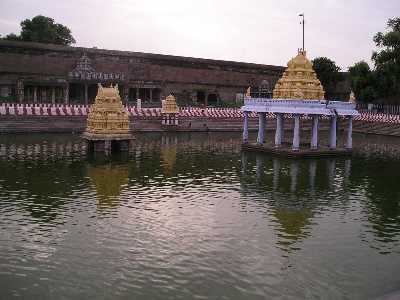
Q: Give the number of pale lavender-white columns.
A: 7